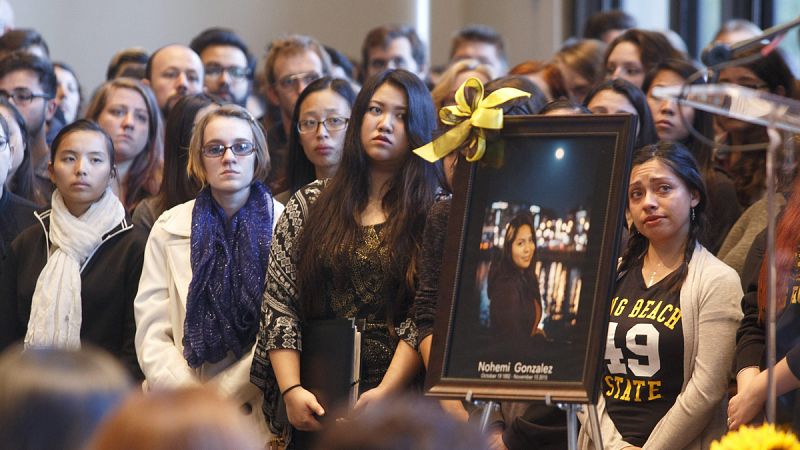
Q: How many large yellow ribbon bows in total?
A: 1